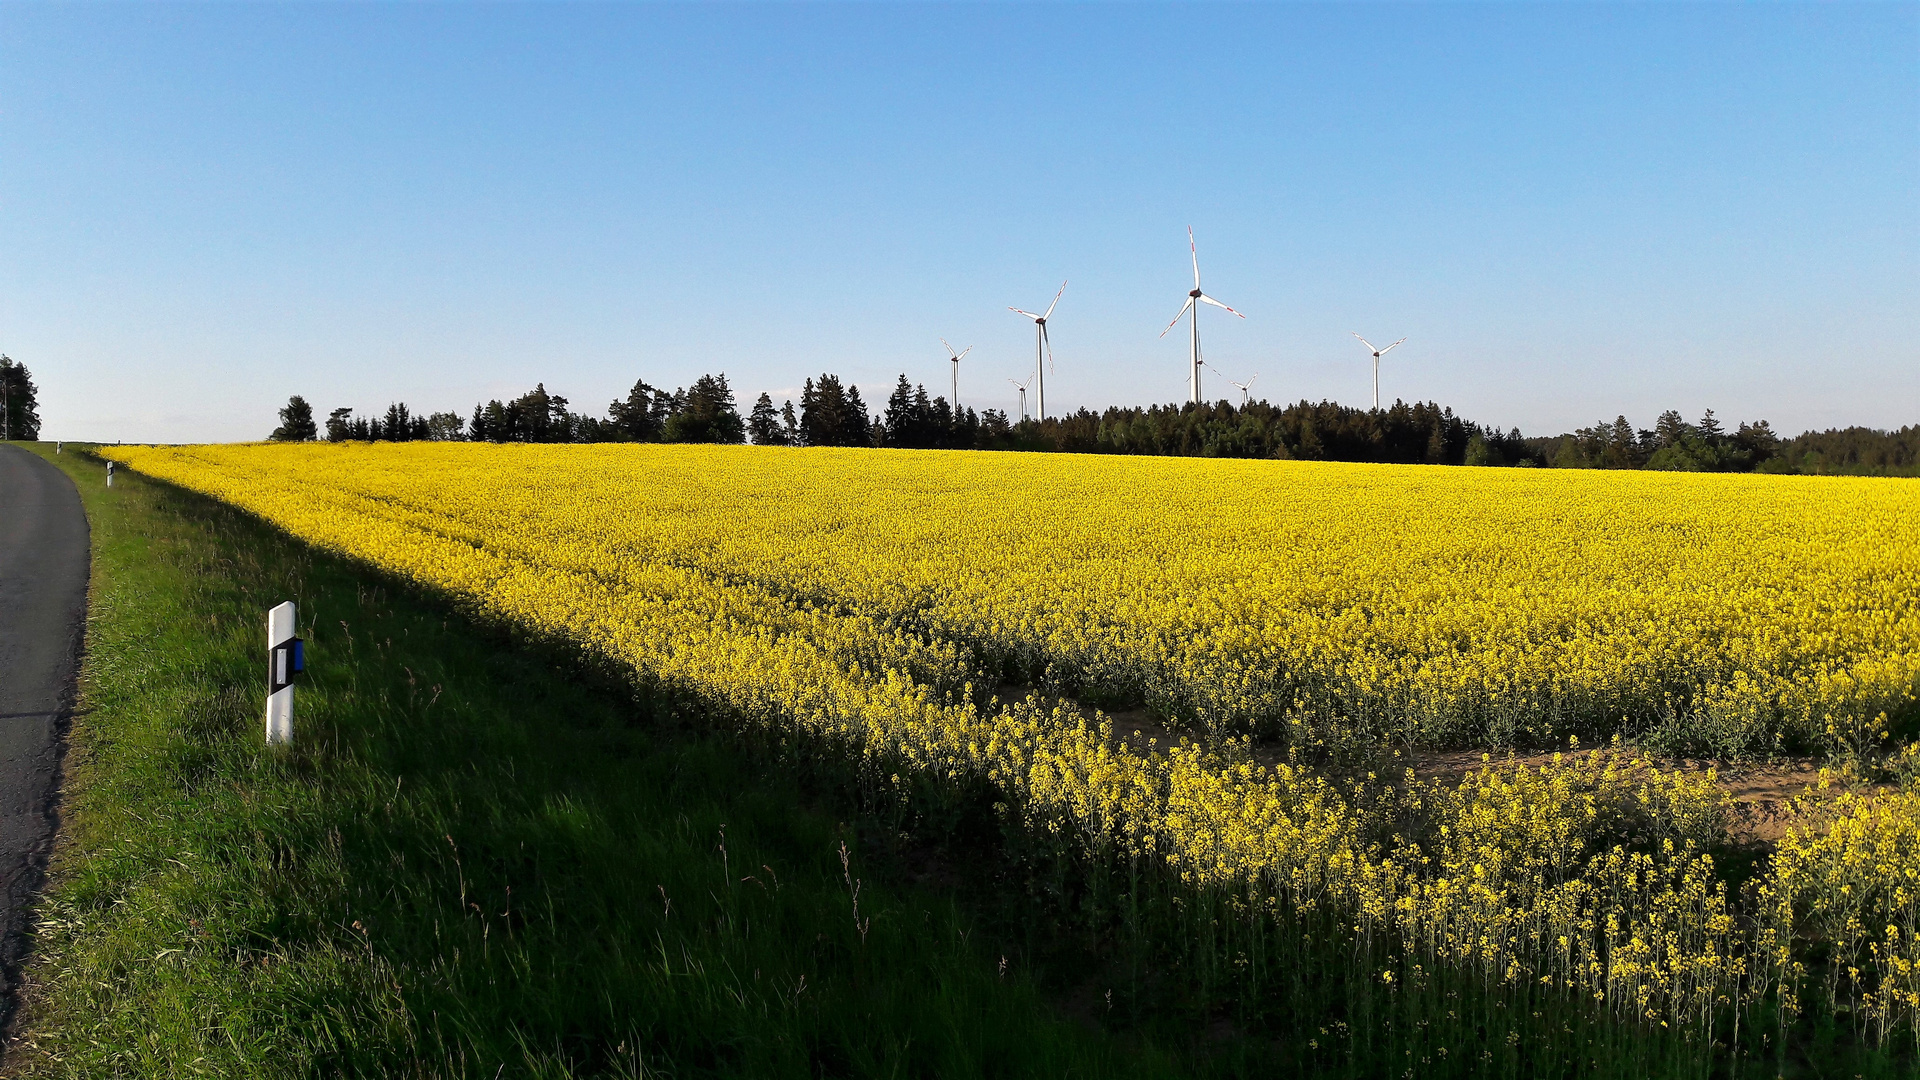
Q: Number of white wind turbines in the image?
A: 7